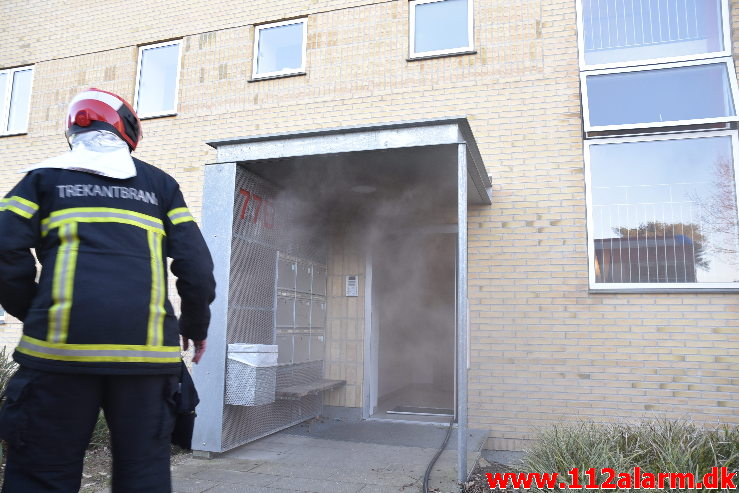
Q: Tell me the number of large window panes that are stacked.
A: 3